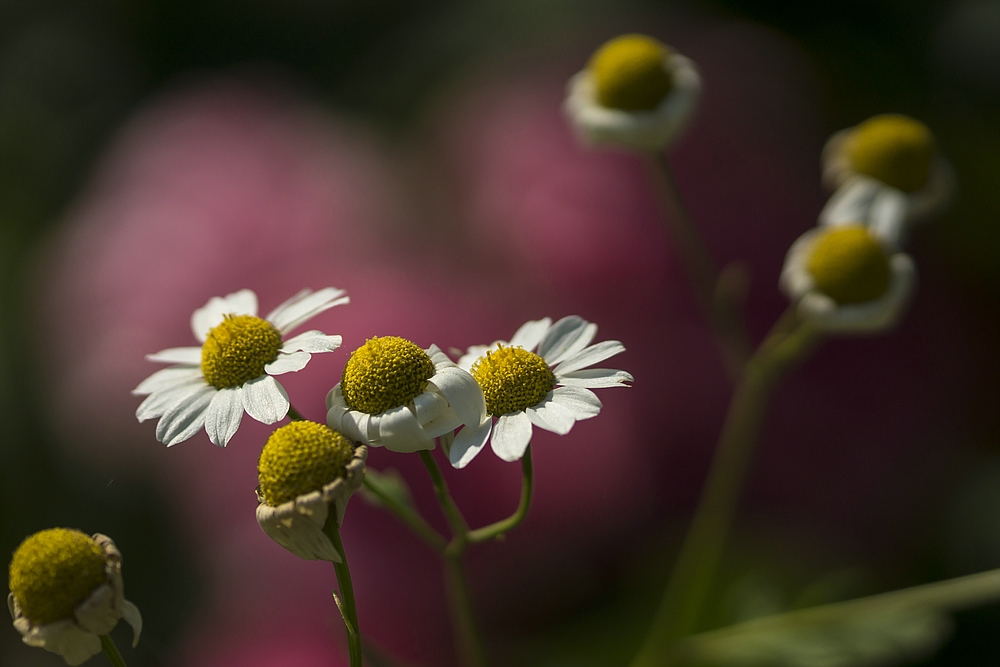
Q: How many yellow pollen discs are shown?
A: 8